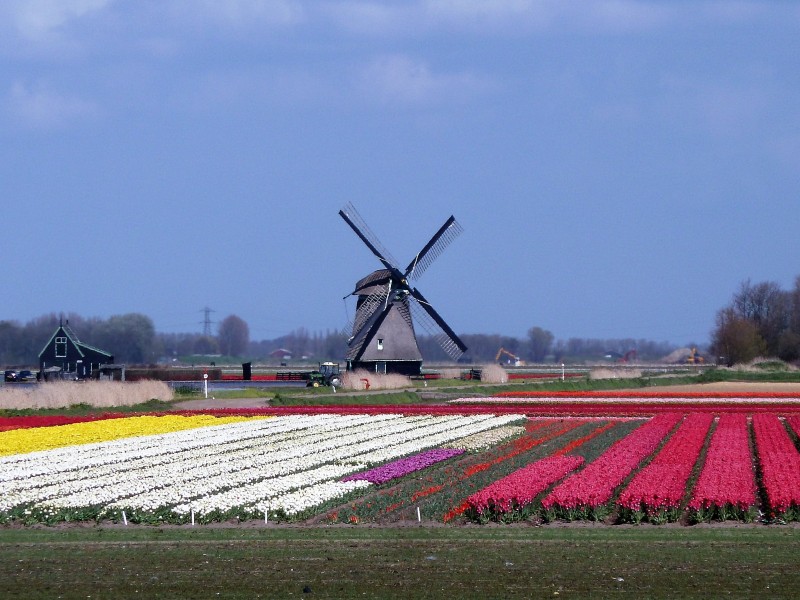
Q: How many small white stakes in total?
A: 4